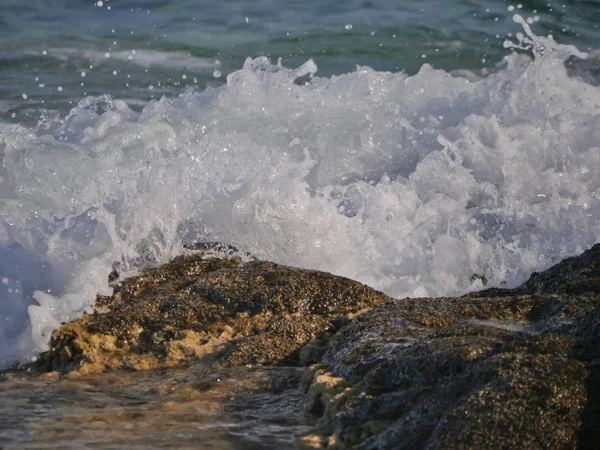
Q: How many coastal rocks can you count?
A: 2